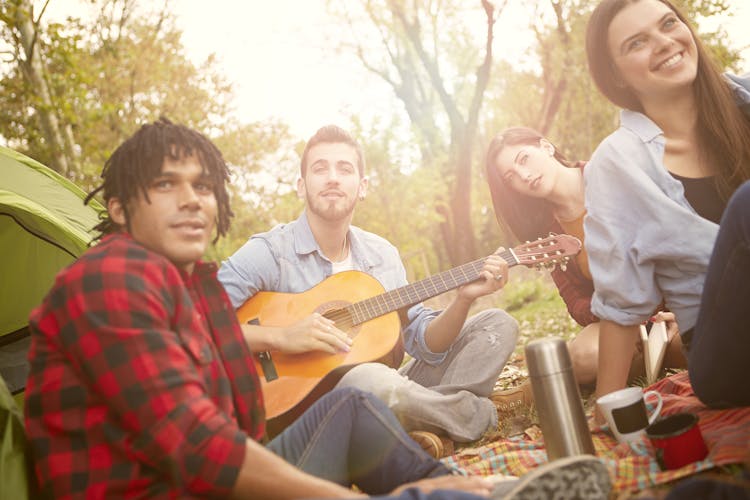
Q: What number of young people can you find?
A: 4